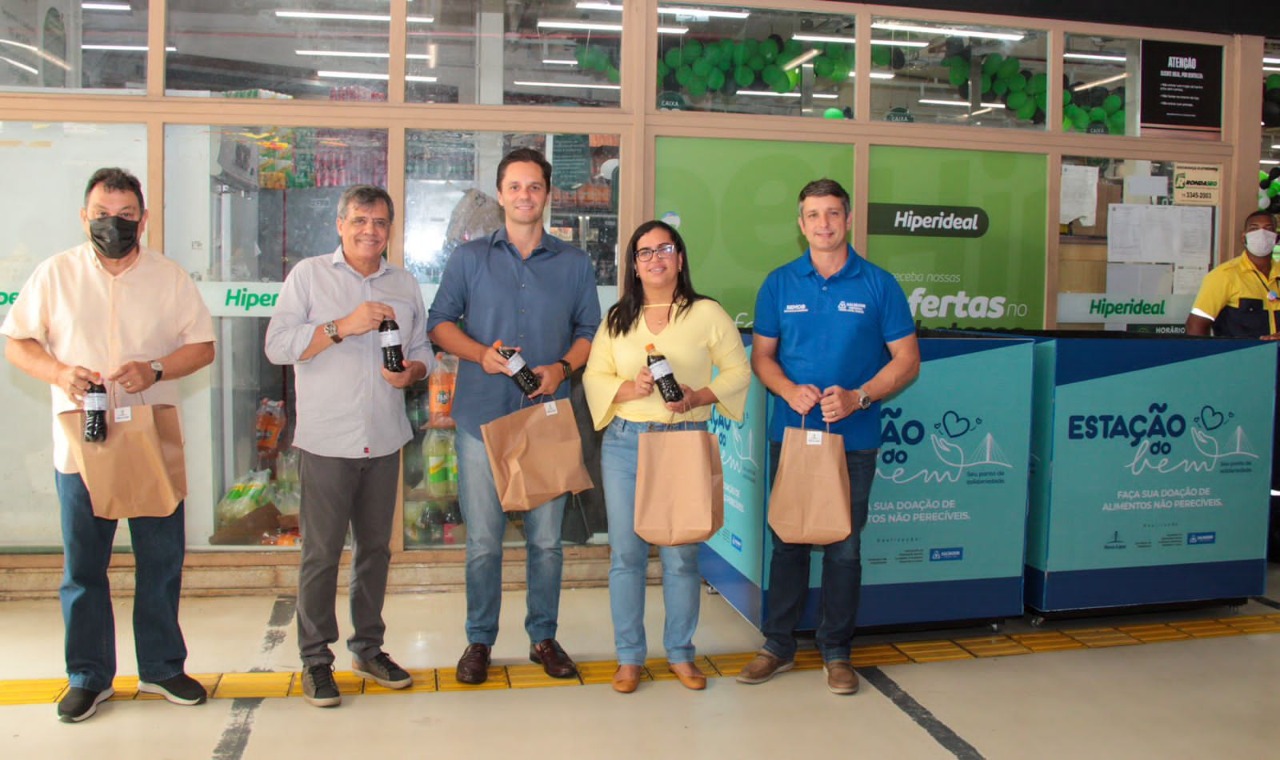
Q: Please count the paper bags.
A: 4